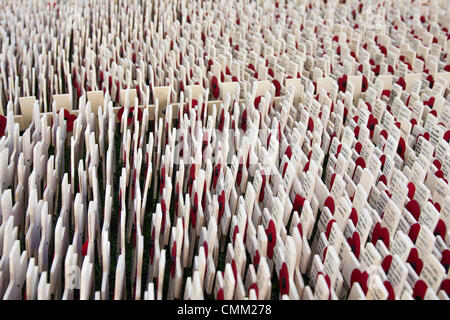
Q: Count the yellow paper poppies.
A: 0